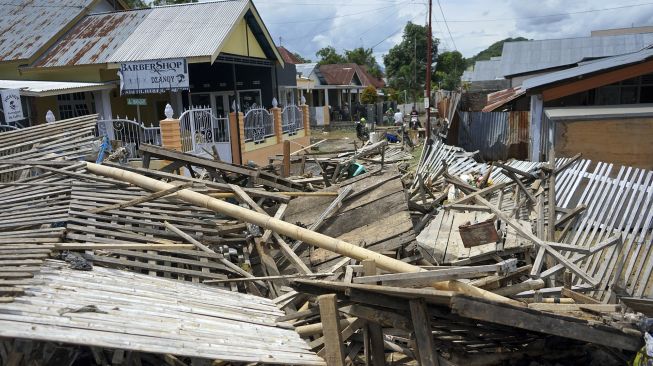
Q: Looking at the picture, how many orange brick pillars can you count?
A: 4